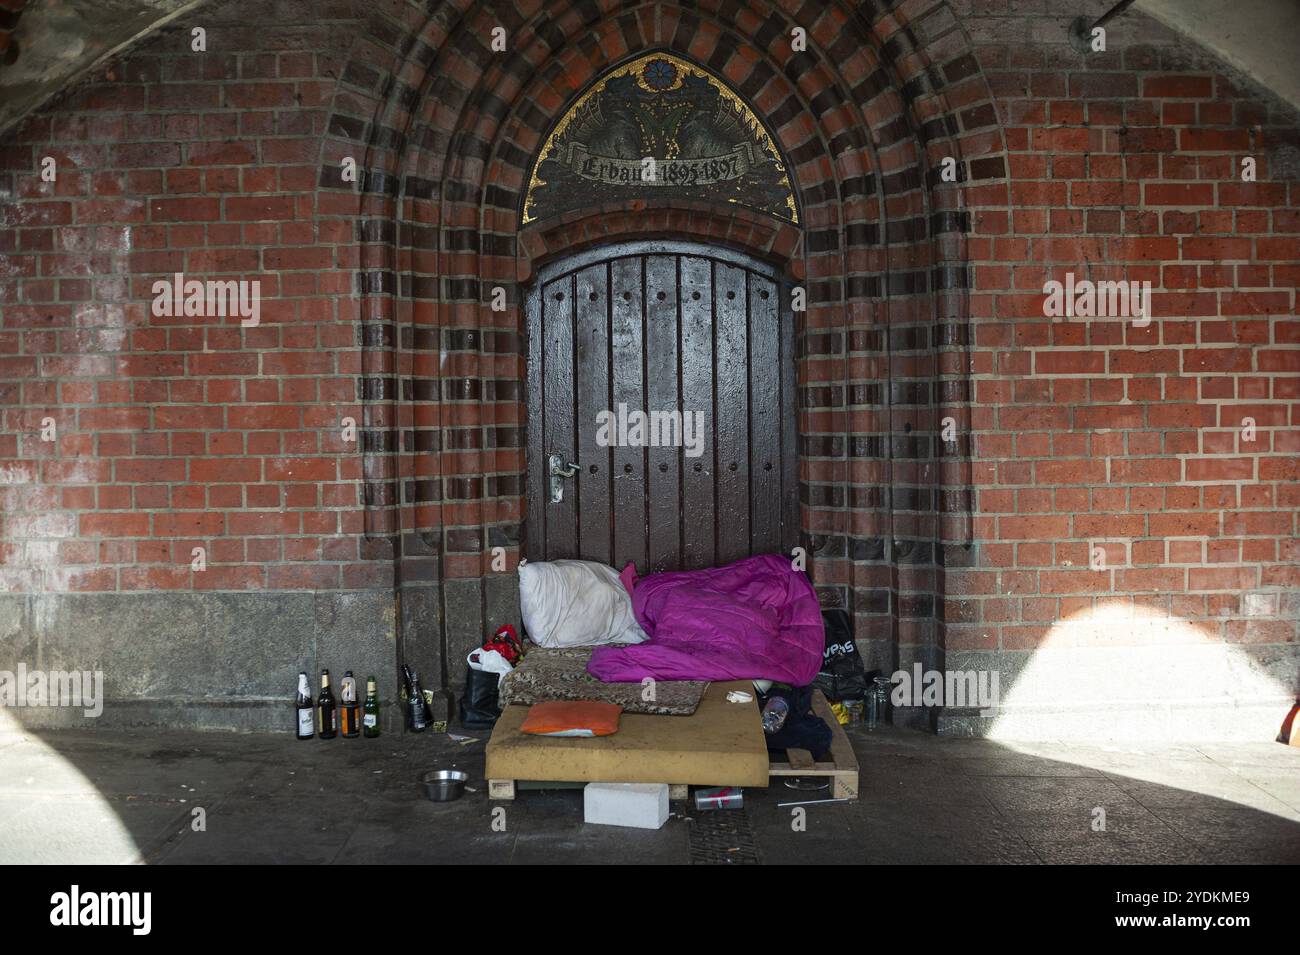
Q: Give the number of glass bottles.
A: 6